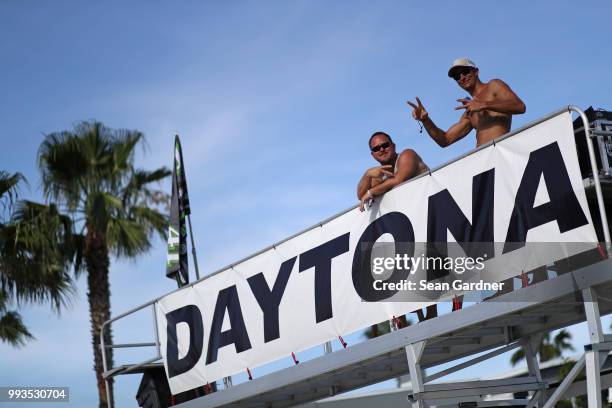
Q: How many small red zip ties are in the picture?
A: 9